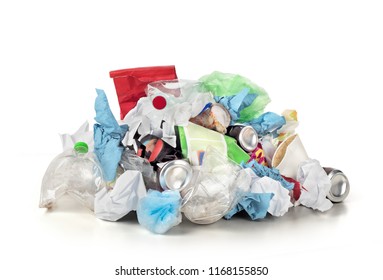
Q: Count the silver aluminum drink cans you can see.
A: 3